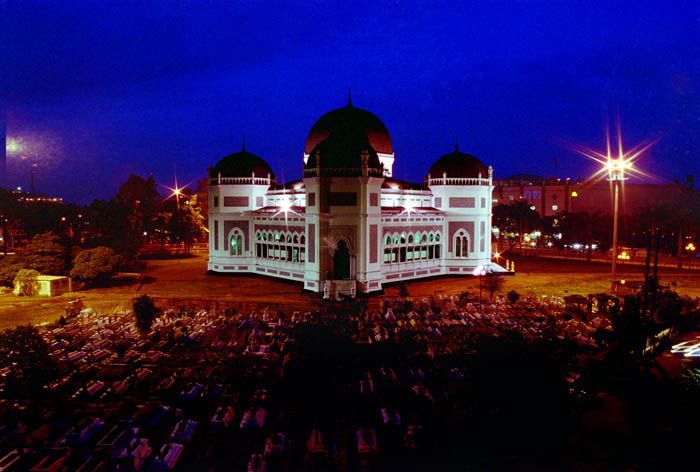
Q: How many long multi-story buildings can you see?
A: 1